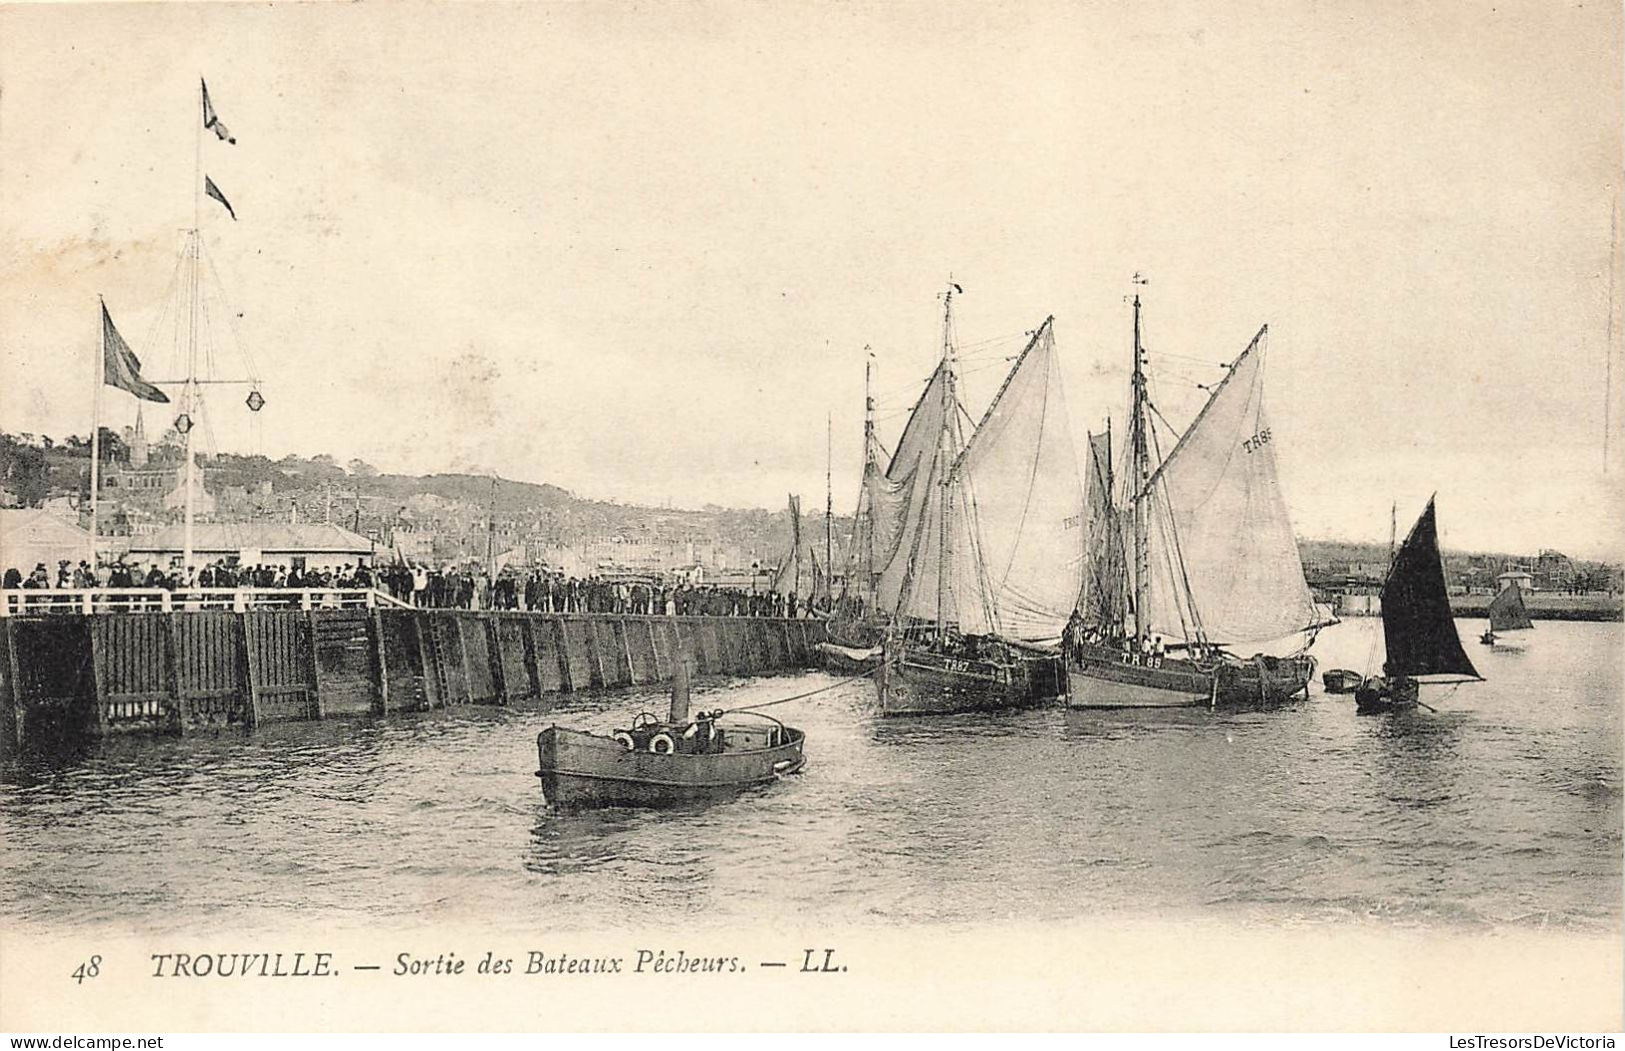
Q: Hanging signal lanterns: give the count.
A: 2